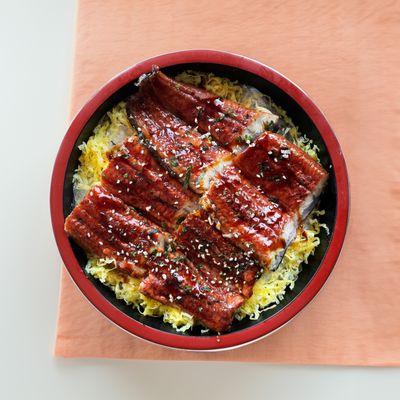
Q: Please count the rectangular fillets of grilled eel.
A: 8